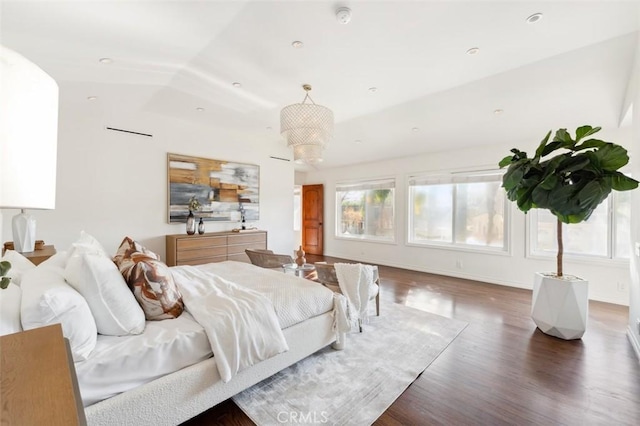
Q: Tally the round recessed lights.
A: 12